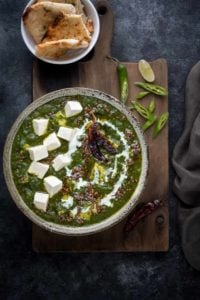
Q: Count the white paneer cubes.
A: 9